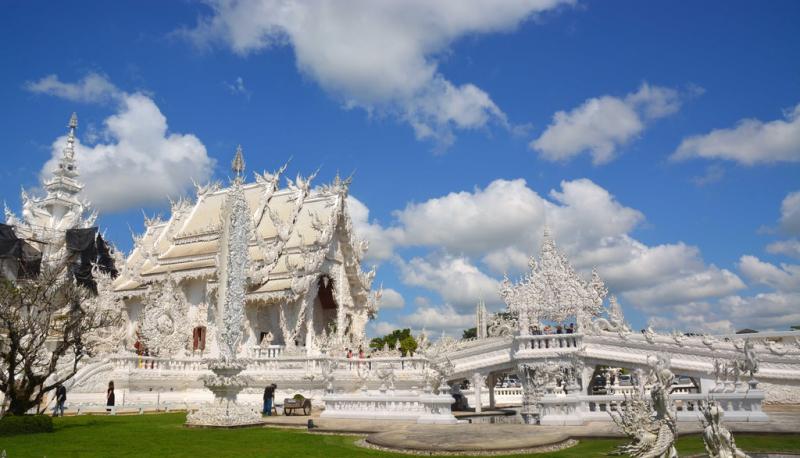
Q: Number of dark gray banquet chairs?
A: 0